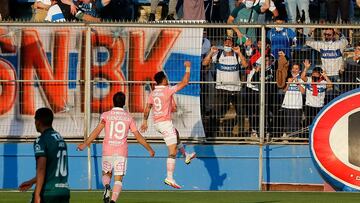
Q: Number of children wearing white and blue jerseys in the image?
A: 2